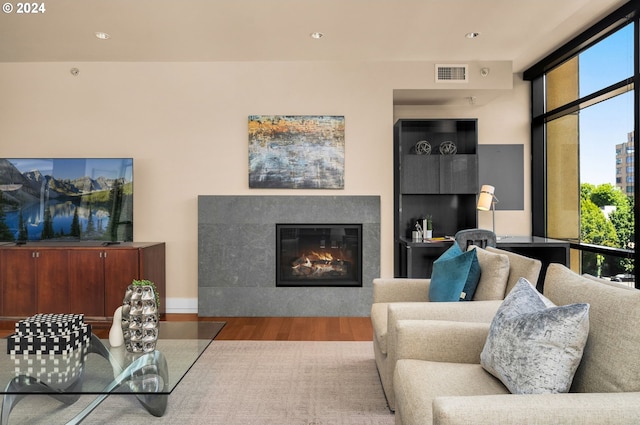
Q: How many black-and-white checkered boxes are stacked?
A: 2